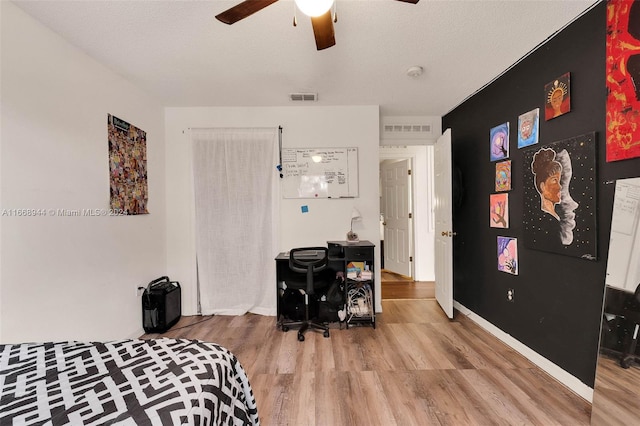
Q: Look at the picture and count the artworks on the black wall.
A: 8